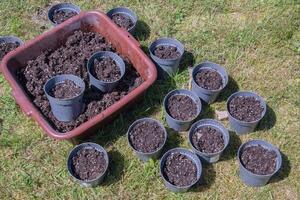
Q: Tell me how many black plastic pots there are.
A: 14